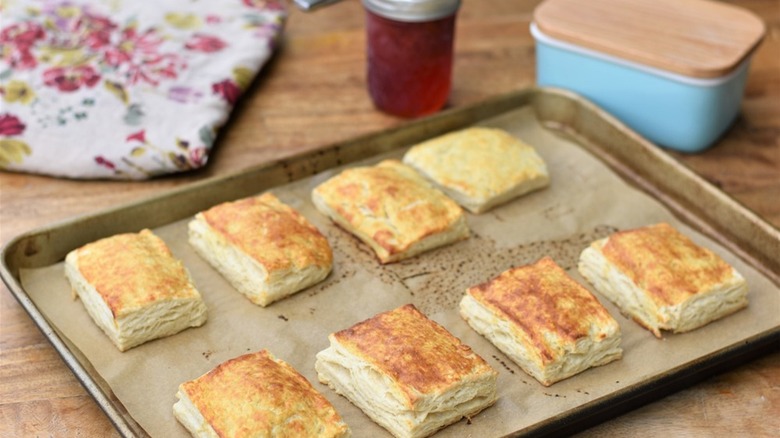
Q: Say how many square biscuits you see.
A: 8